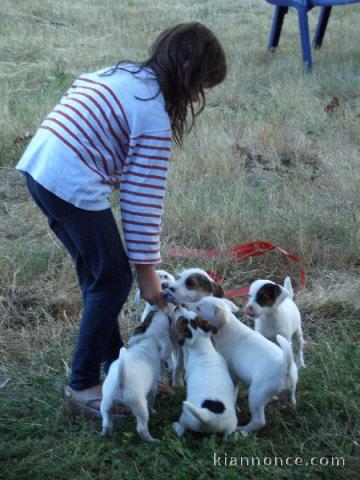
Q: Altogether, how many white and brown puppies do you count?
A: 6